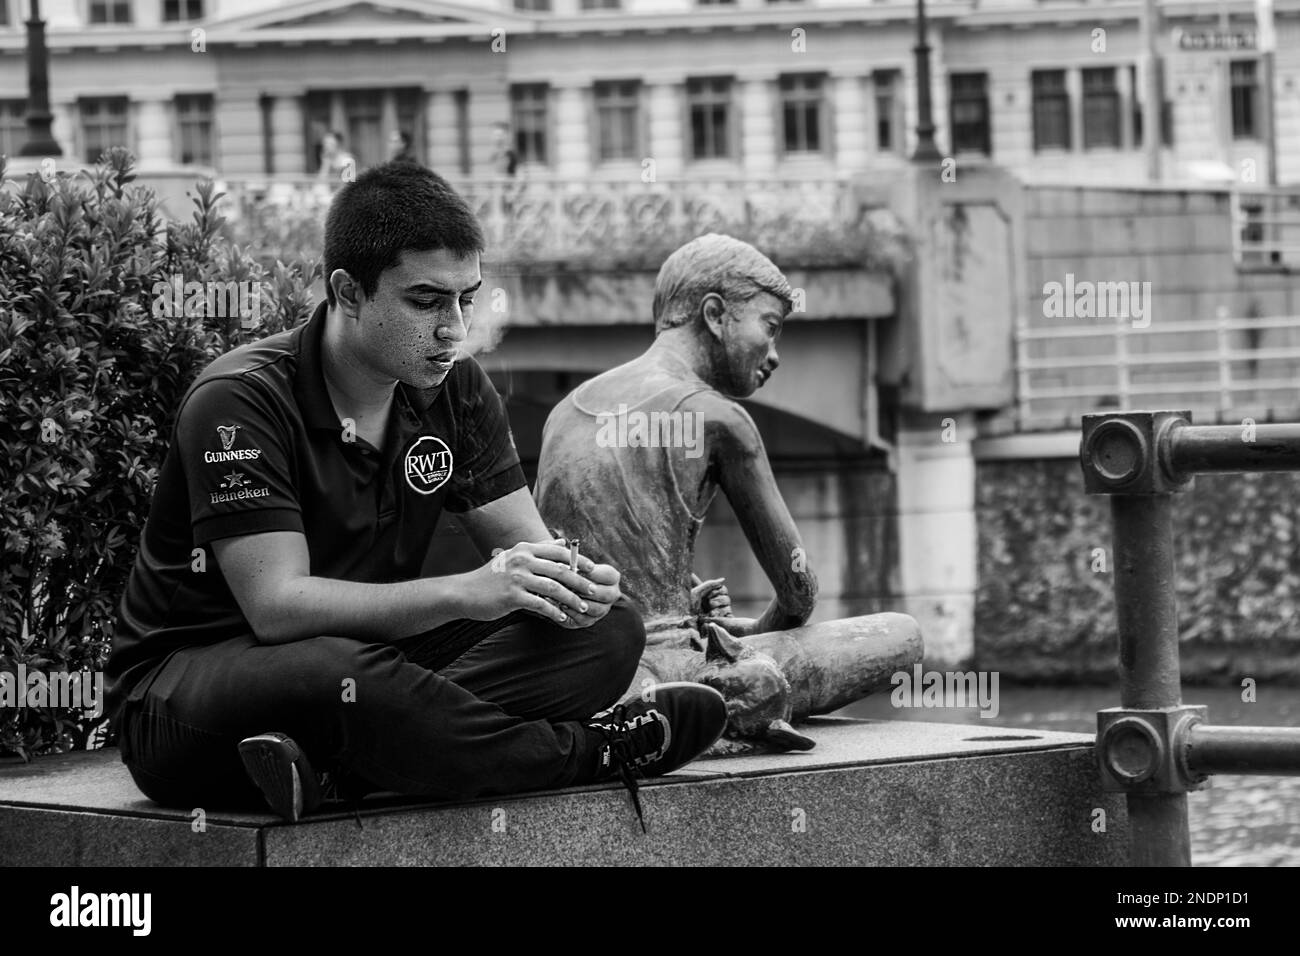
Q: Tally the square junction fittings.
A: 2